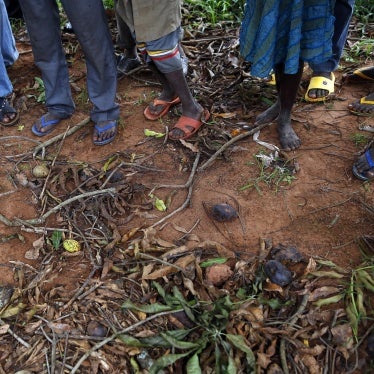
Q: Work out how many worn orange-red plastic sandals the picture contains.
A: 2